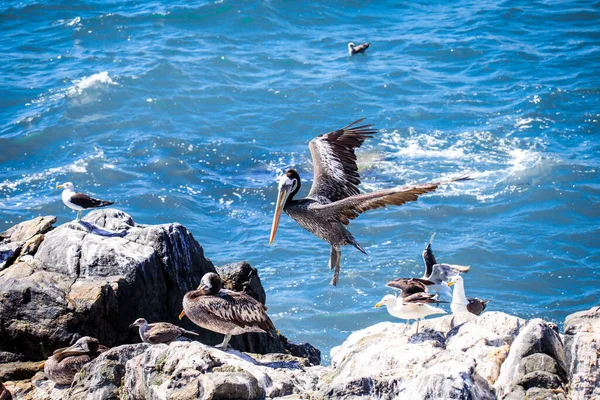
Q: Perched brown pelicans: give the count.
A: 2